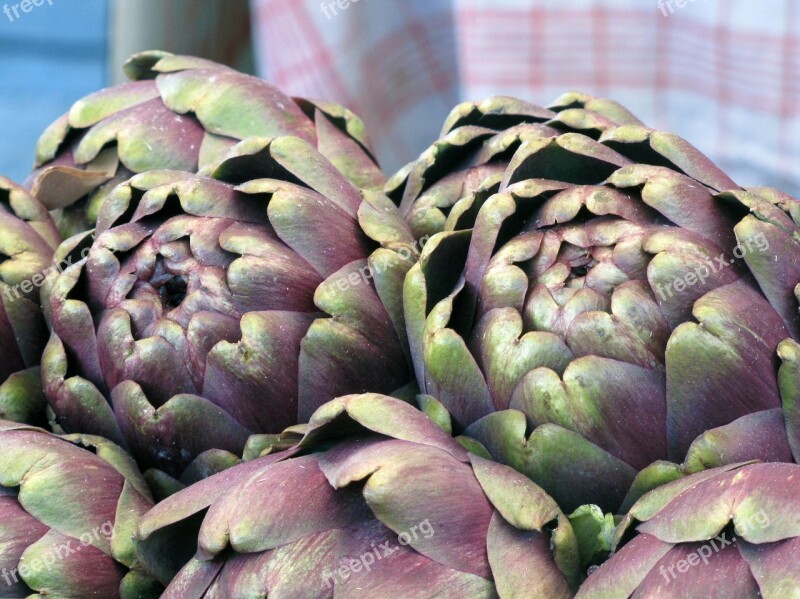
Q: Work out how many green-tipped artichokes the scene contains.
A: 8